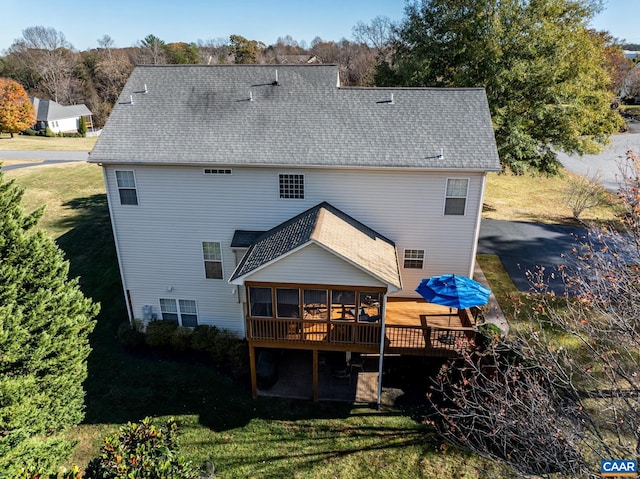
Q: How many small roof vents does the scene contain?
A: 6